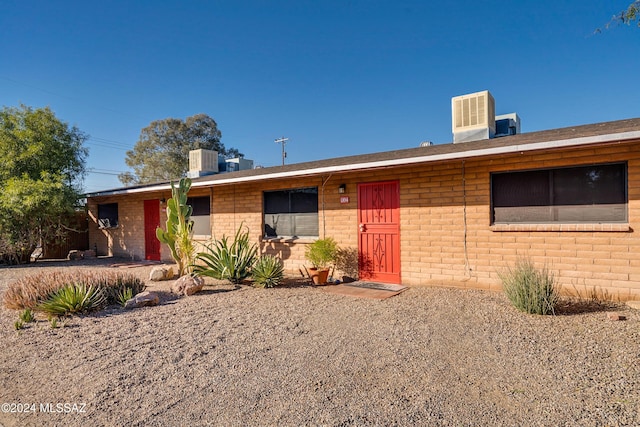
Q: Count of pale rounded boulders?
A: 3